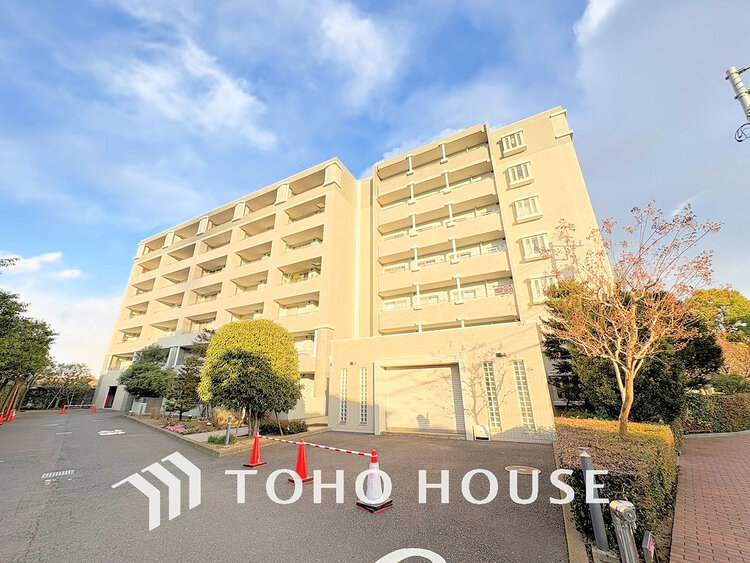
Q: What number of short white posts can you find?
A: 12